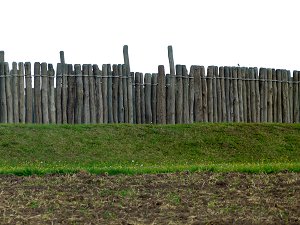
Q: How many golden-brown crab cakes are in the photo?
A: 0